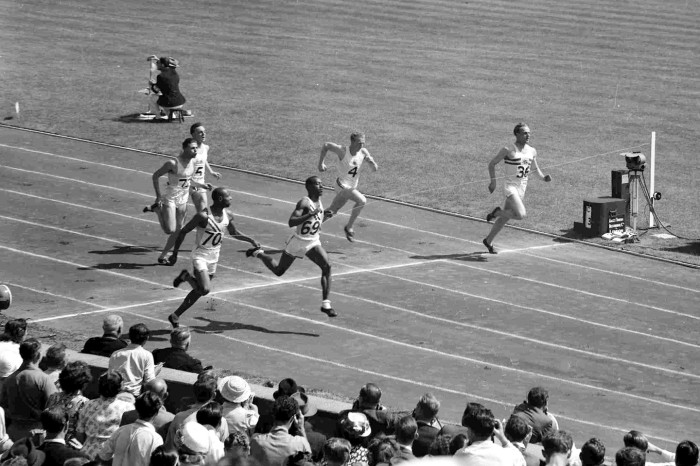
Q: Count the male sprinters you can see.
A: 6